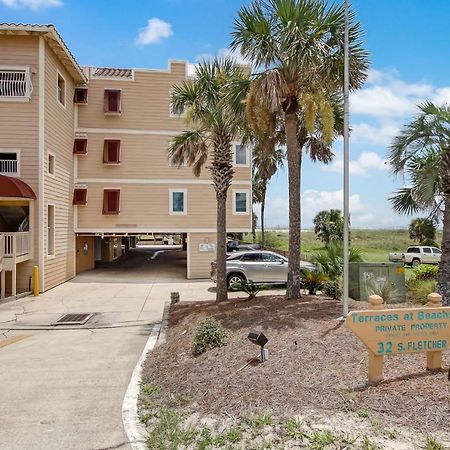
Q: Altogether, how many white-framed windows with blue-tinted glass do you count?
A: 3